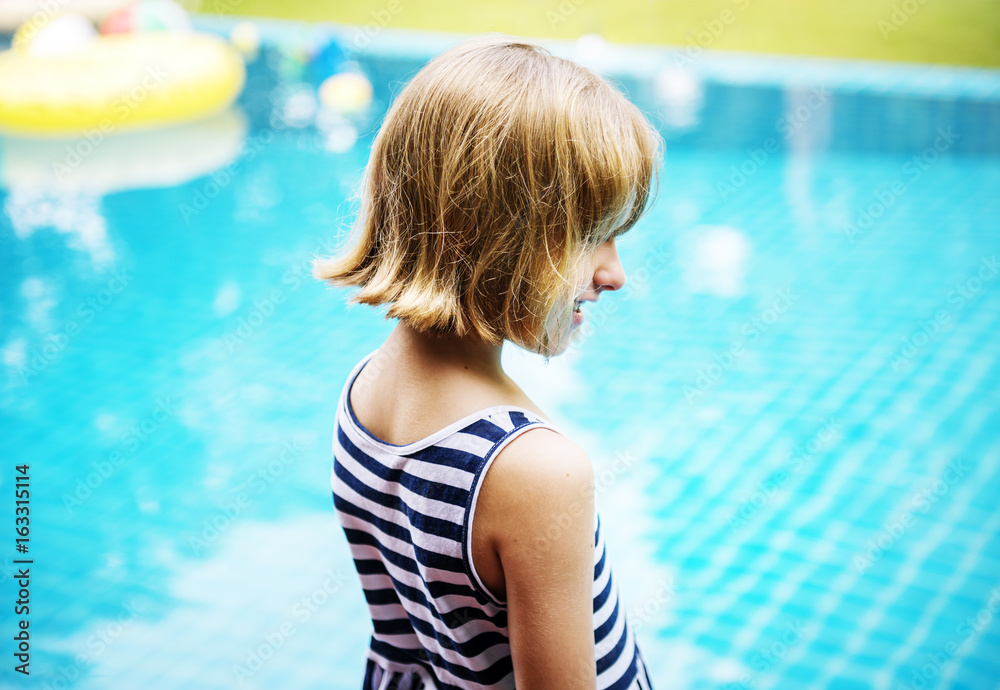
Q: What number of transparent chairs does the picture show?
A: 0